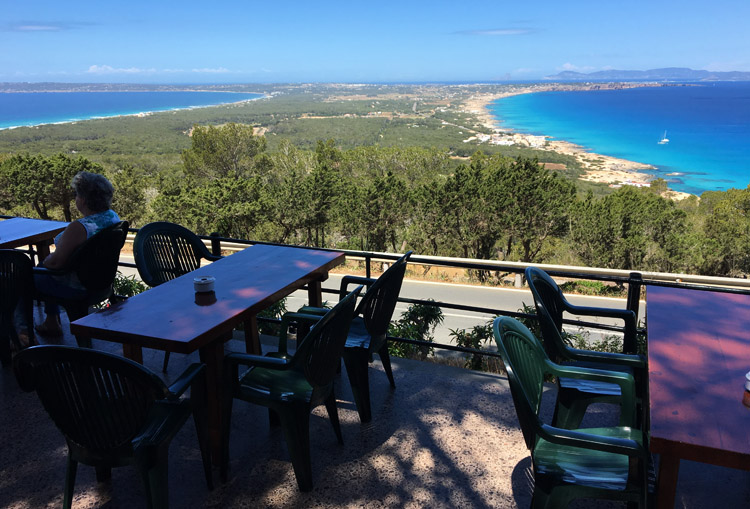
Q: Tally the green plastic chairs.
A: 8